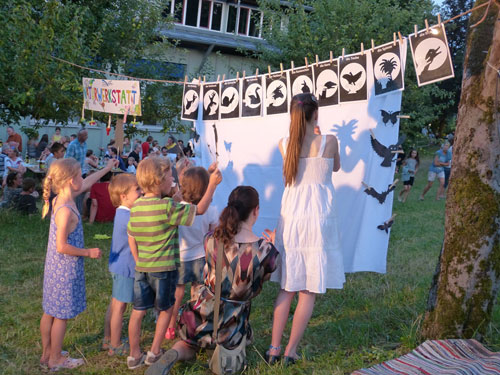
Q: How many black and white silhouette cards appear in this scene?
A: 10